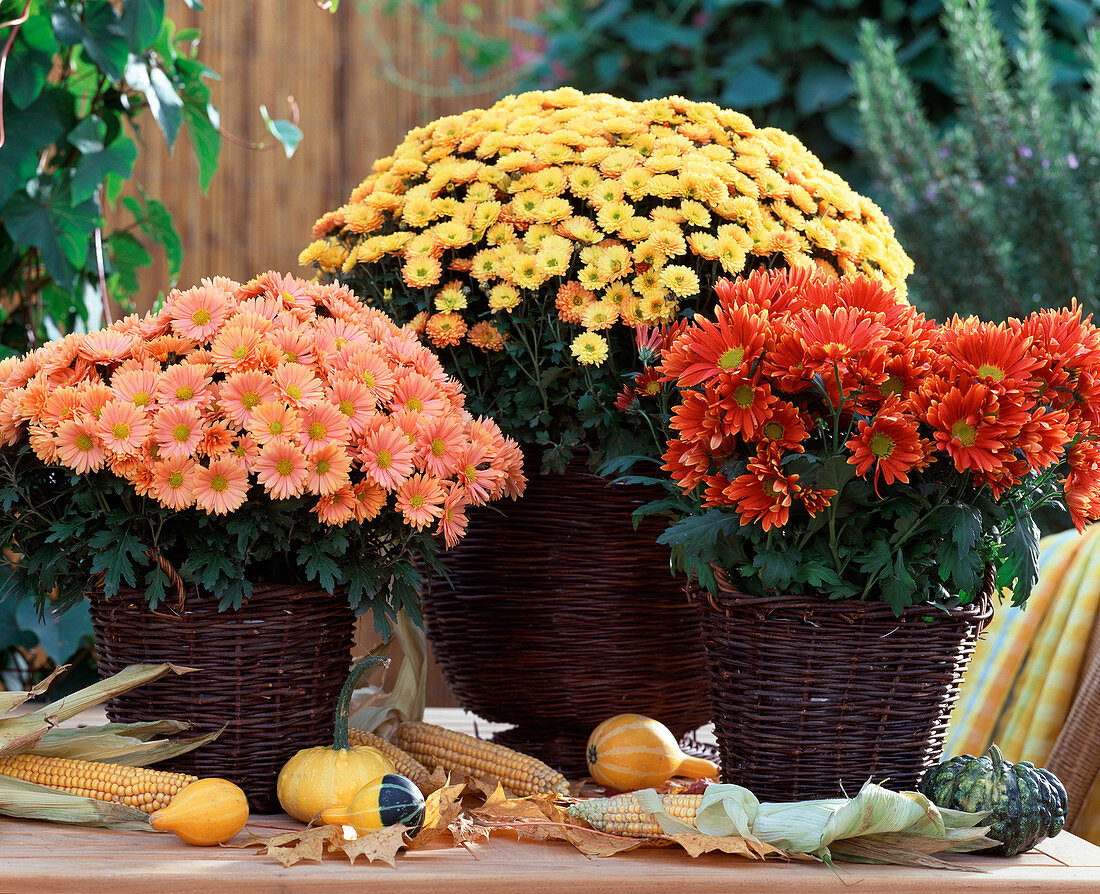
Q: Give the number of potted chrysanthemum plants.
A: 3